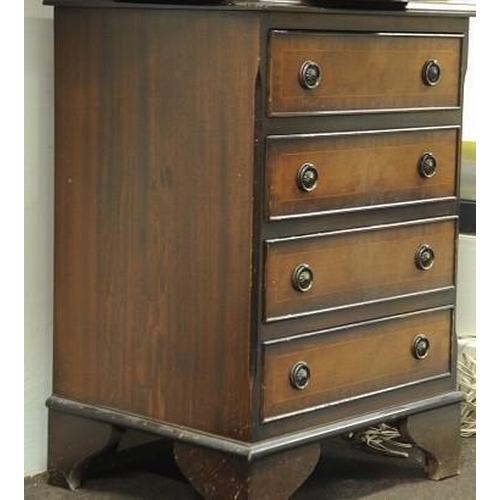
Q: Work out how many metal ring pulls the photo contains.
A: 8